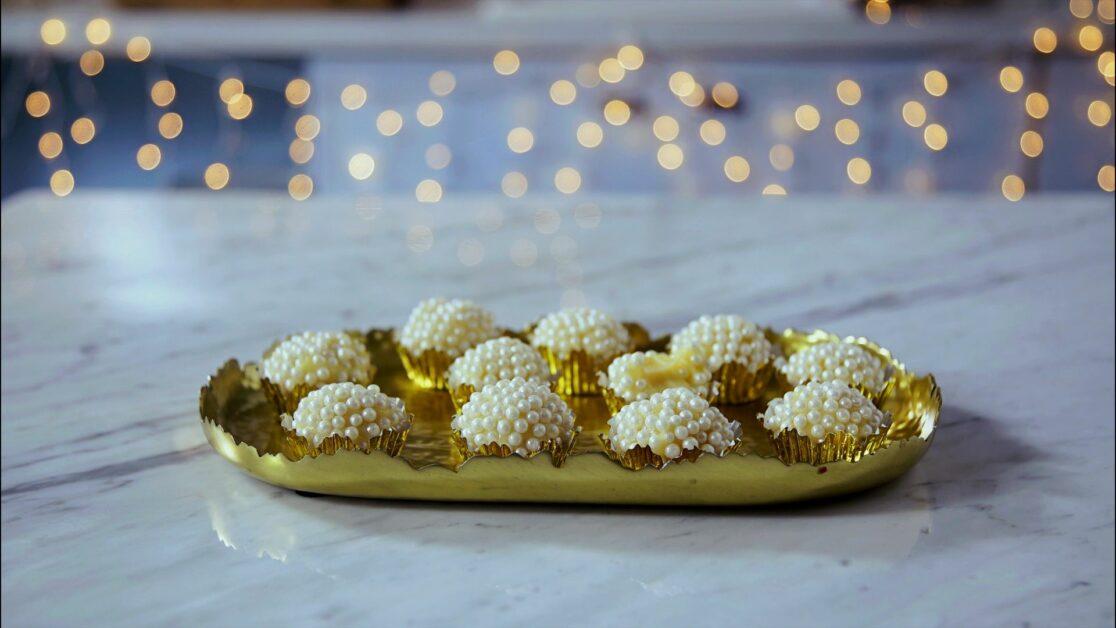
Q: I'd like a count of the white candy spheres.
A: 11